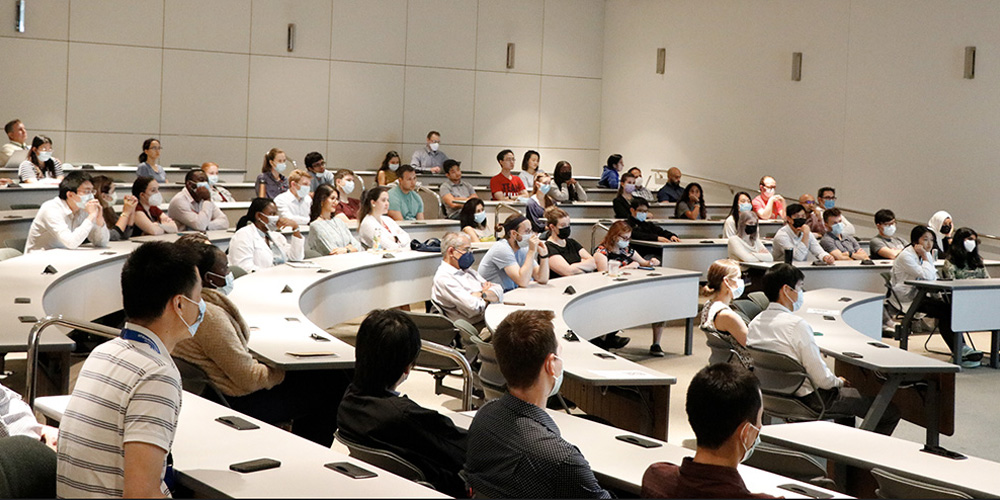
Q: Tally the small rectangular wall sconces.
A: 6